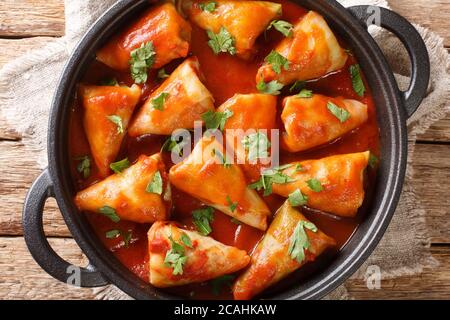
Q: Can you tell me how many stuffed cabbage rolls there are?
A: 12